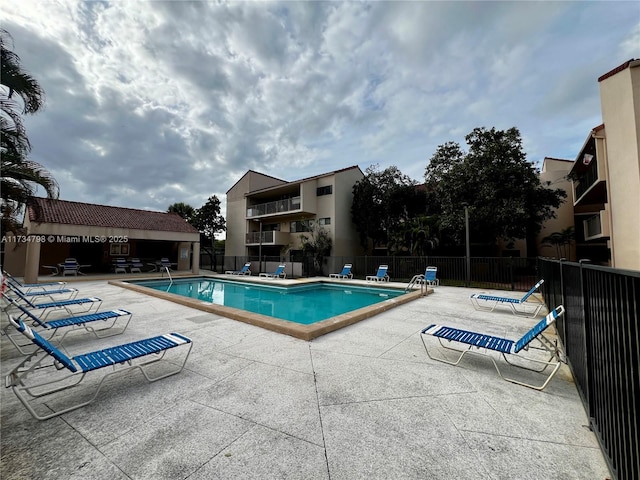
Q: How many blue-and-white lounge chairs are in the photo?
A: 12